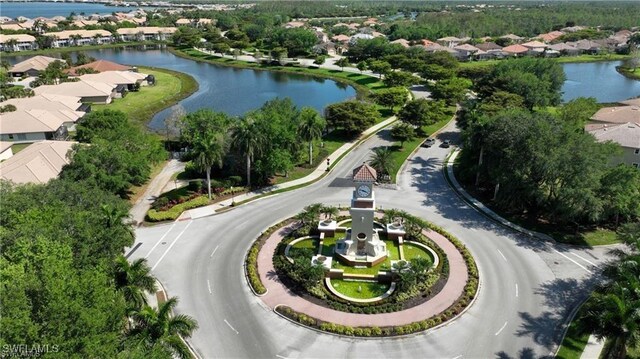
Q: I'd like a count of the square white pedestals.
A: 4